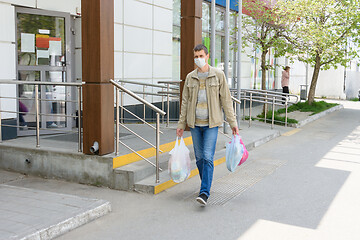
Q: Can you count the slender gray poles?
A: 3